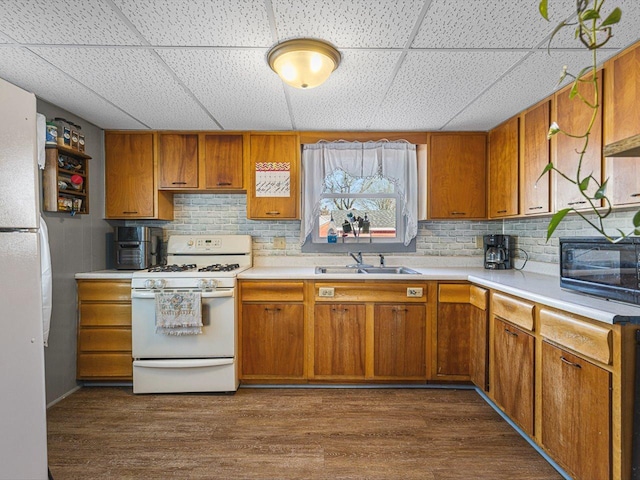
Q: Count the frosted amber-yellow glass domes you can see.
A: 1